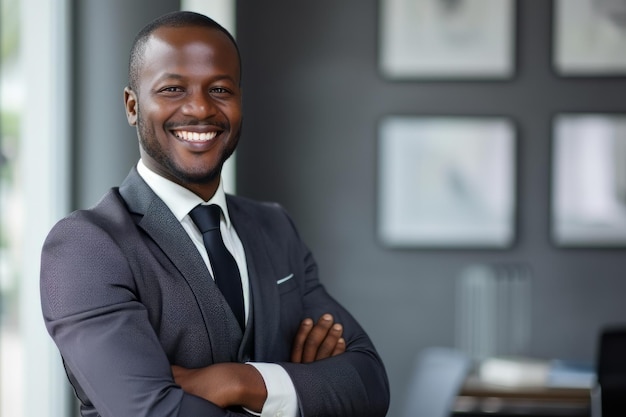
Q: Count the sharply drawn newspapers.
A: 0